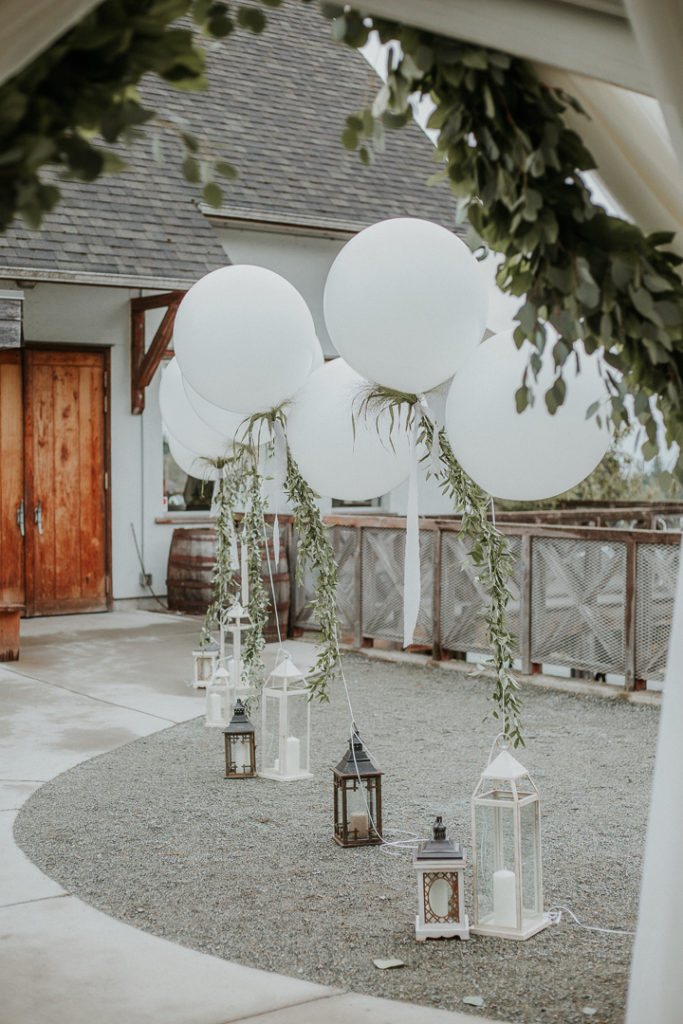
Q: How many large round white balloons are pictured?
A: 8